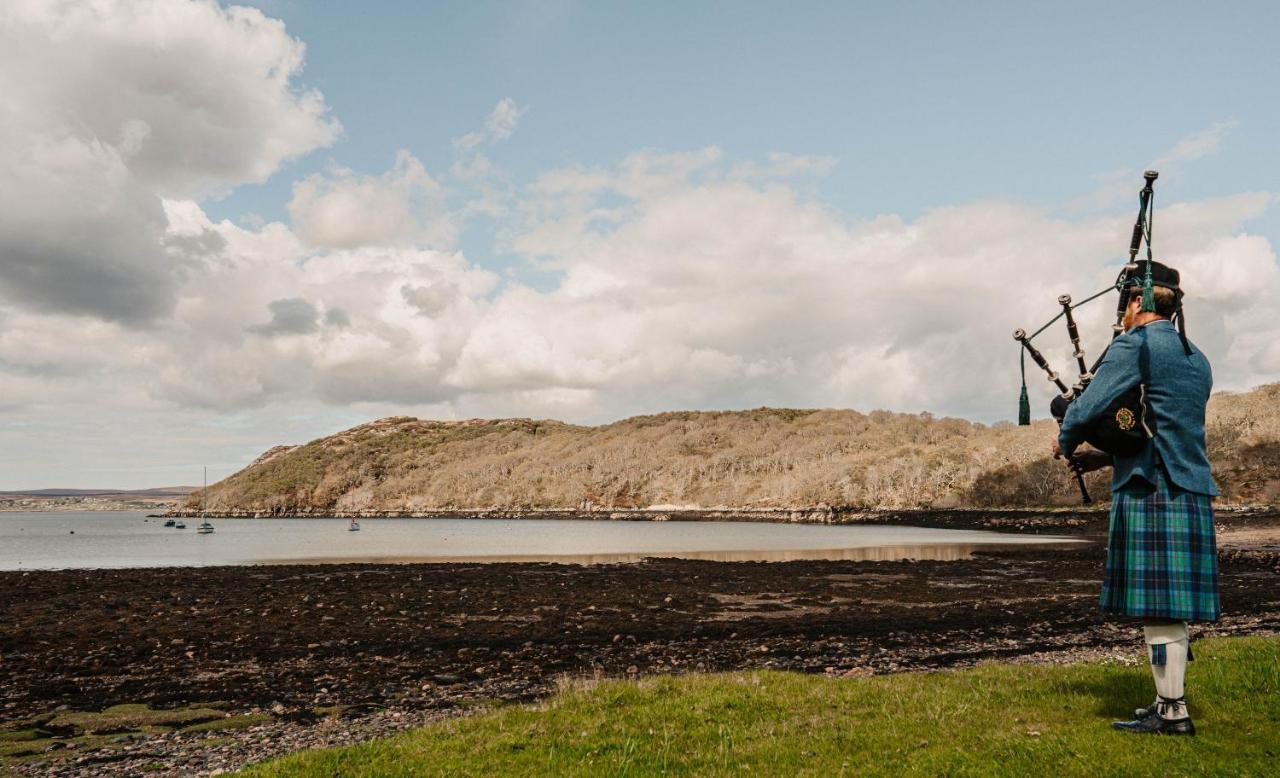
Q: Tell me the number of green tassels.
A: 2